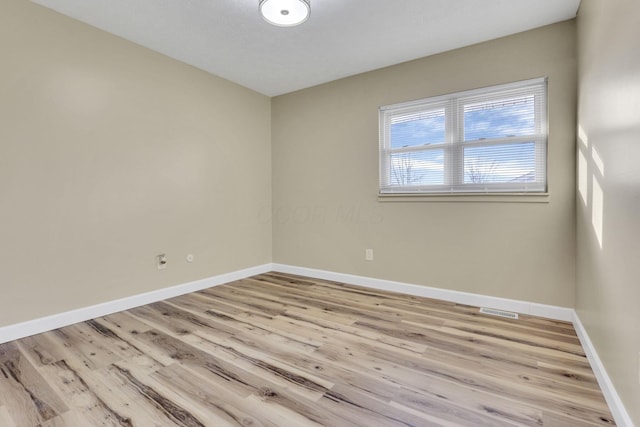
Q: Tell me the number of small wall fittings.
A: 3